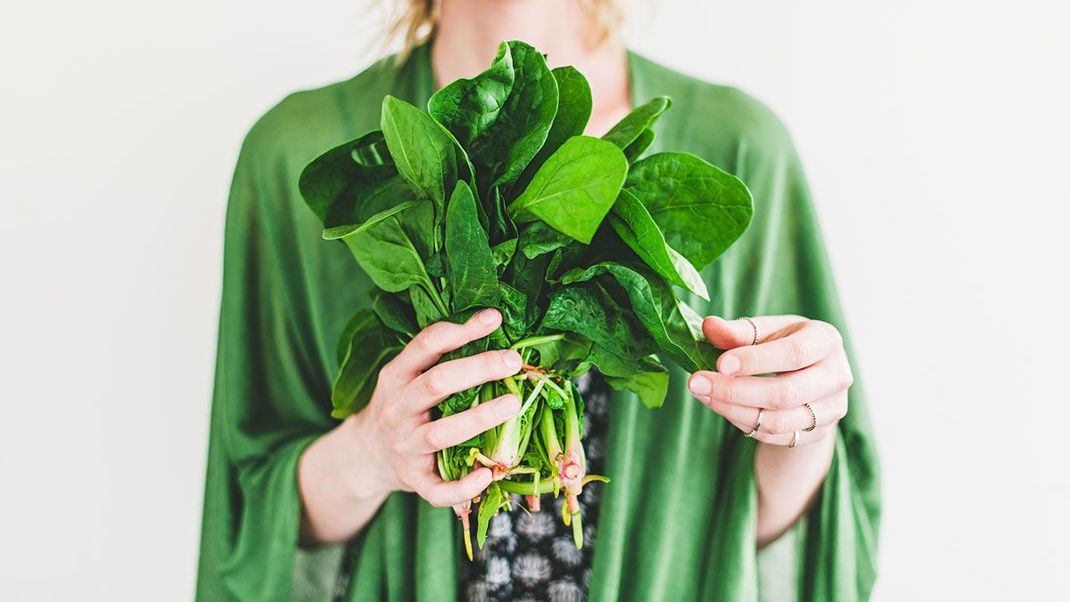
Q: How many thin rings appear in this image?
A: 4